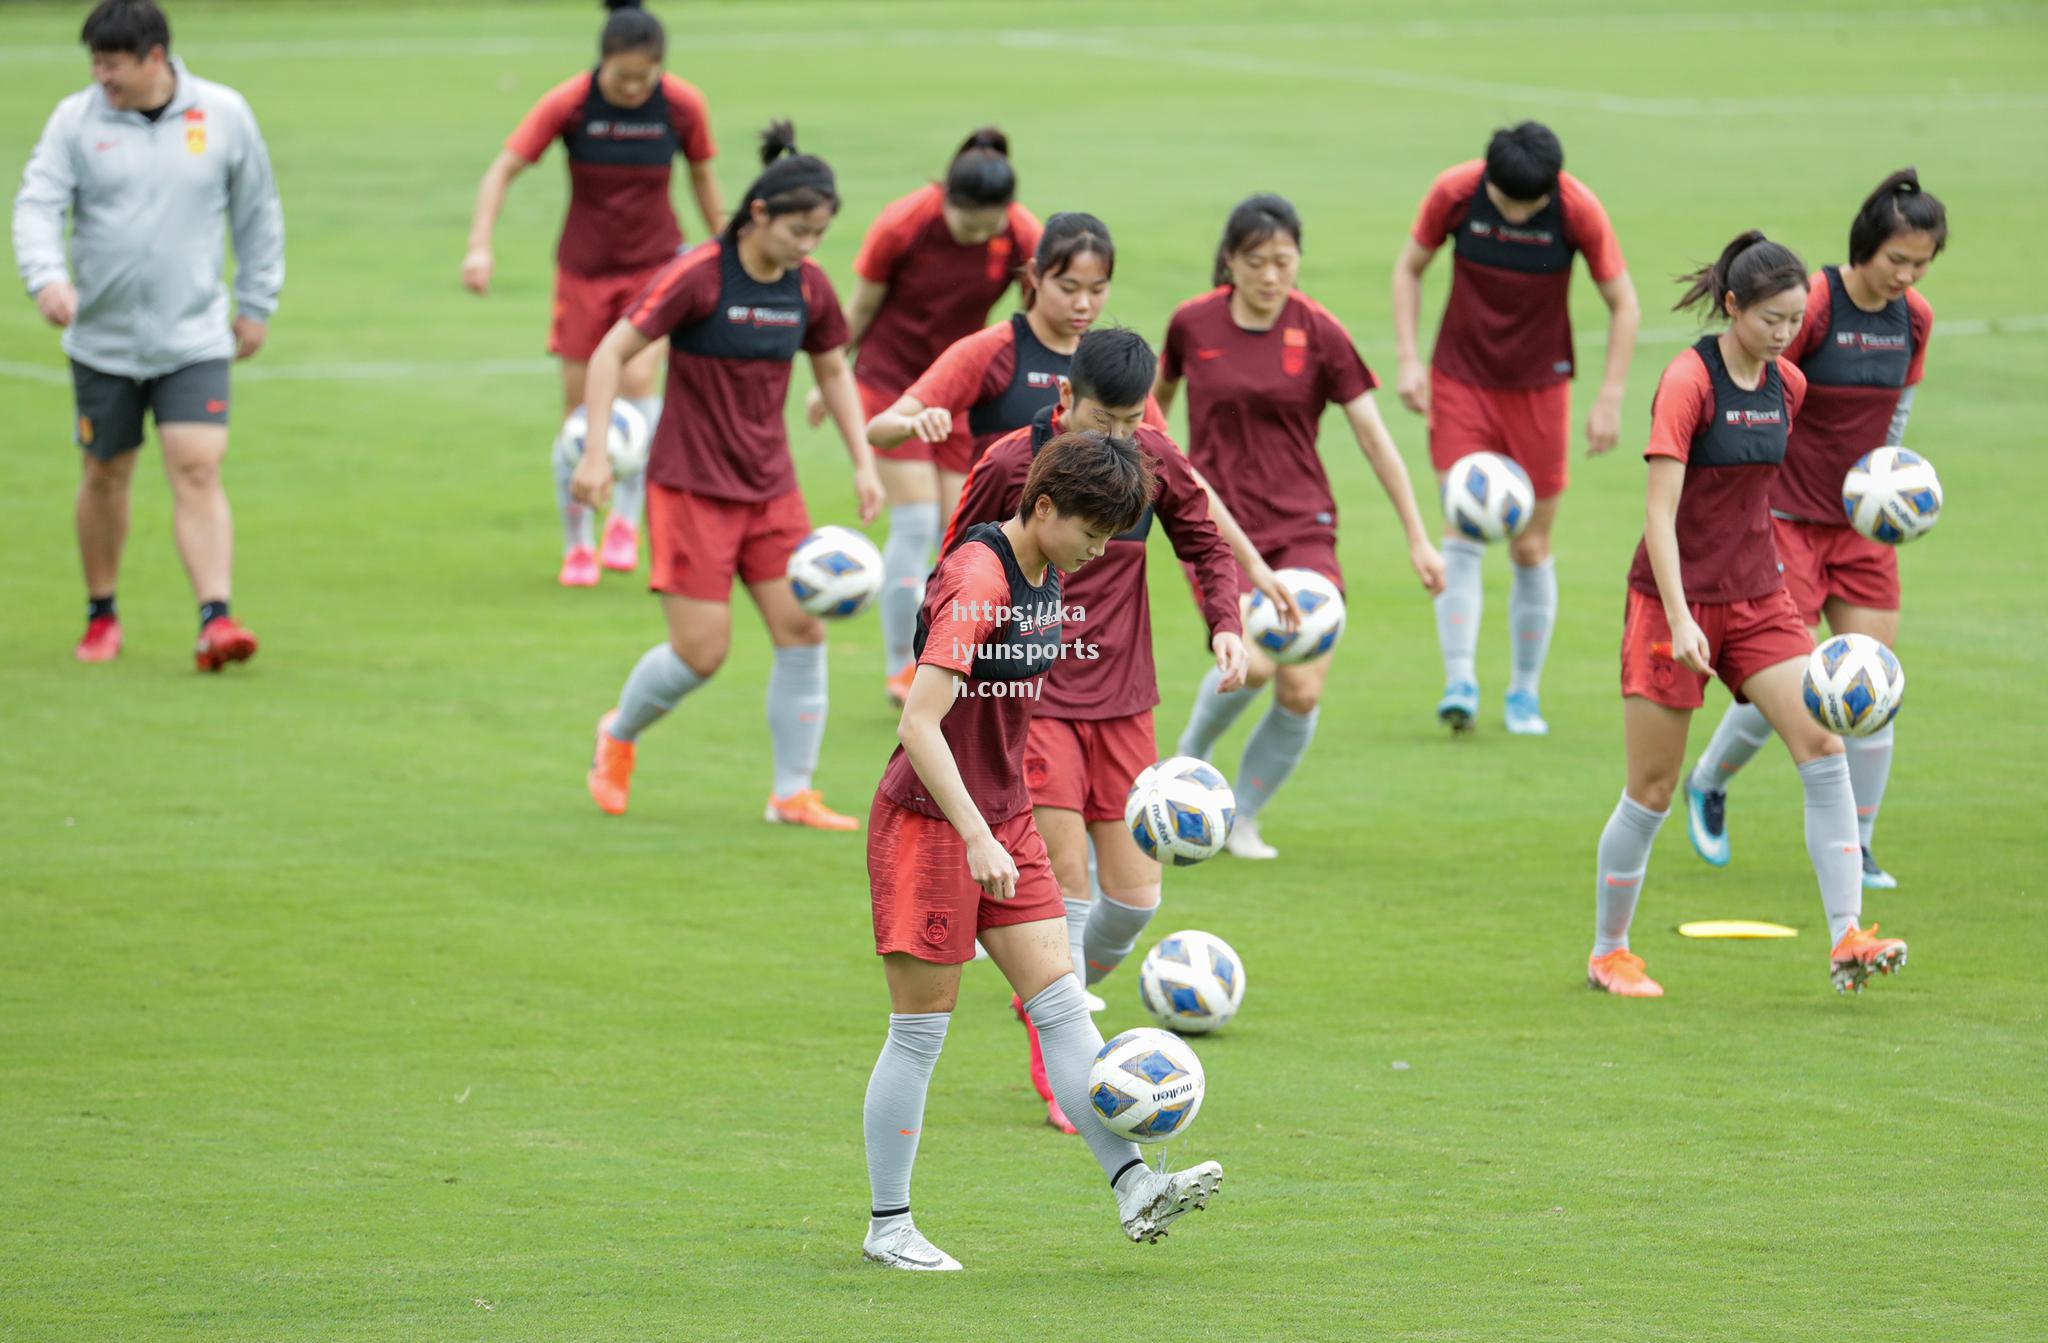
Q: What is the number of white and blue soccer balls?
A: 9